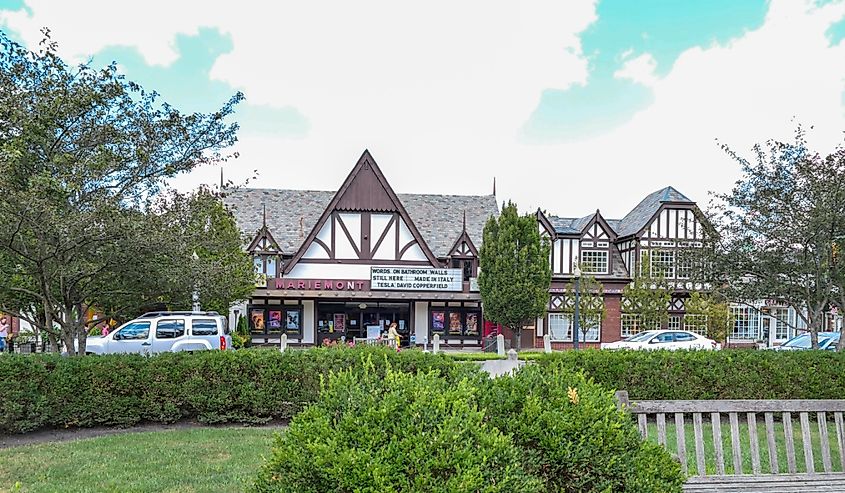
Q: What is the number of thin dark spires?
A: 4